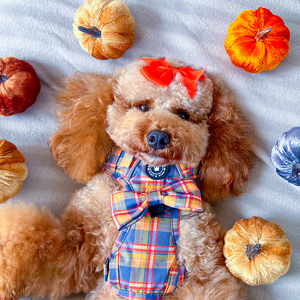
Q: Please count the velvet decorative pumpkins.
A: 6